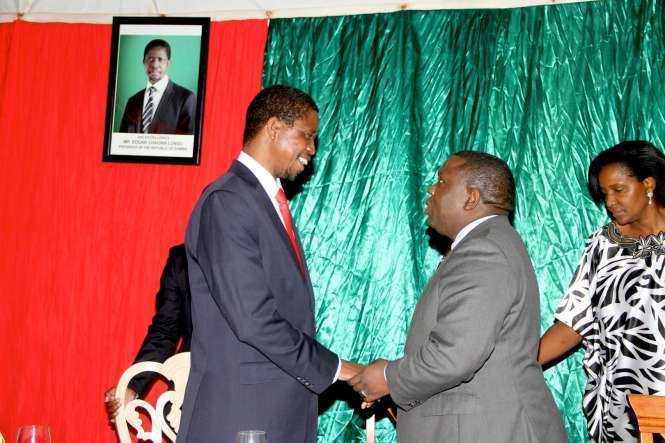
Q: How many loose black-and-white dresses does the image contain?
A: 1